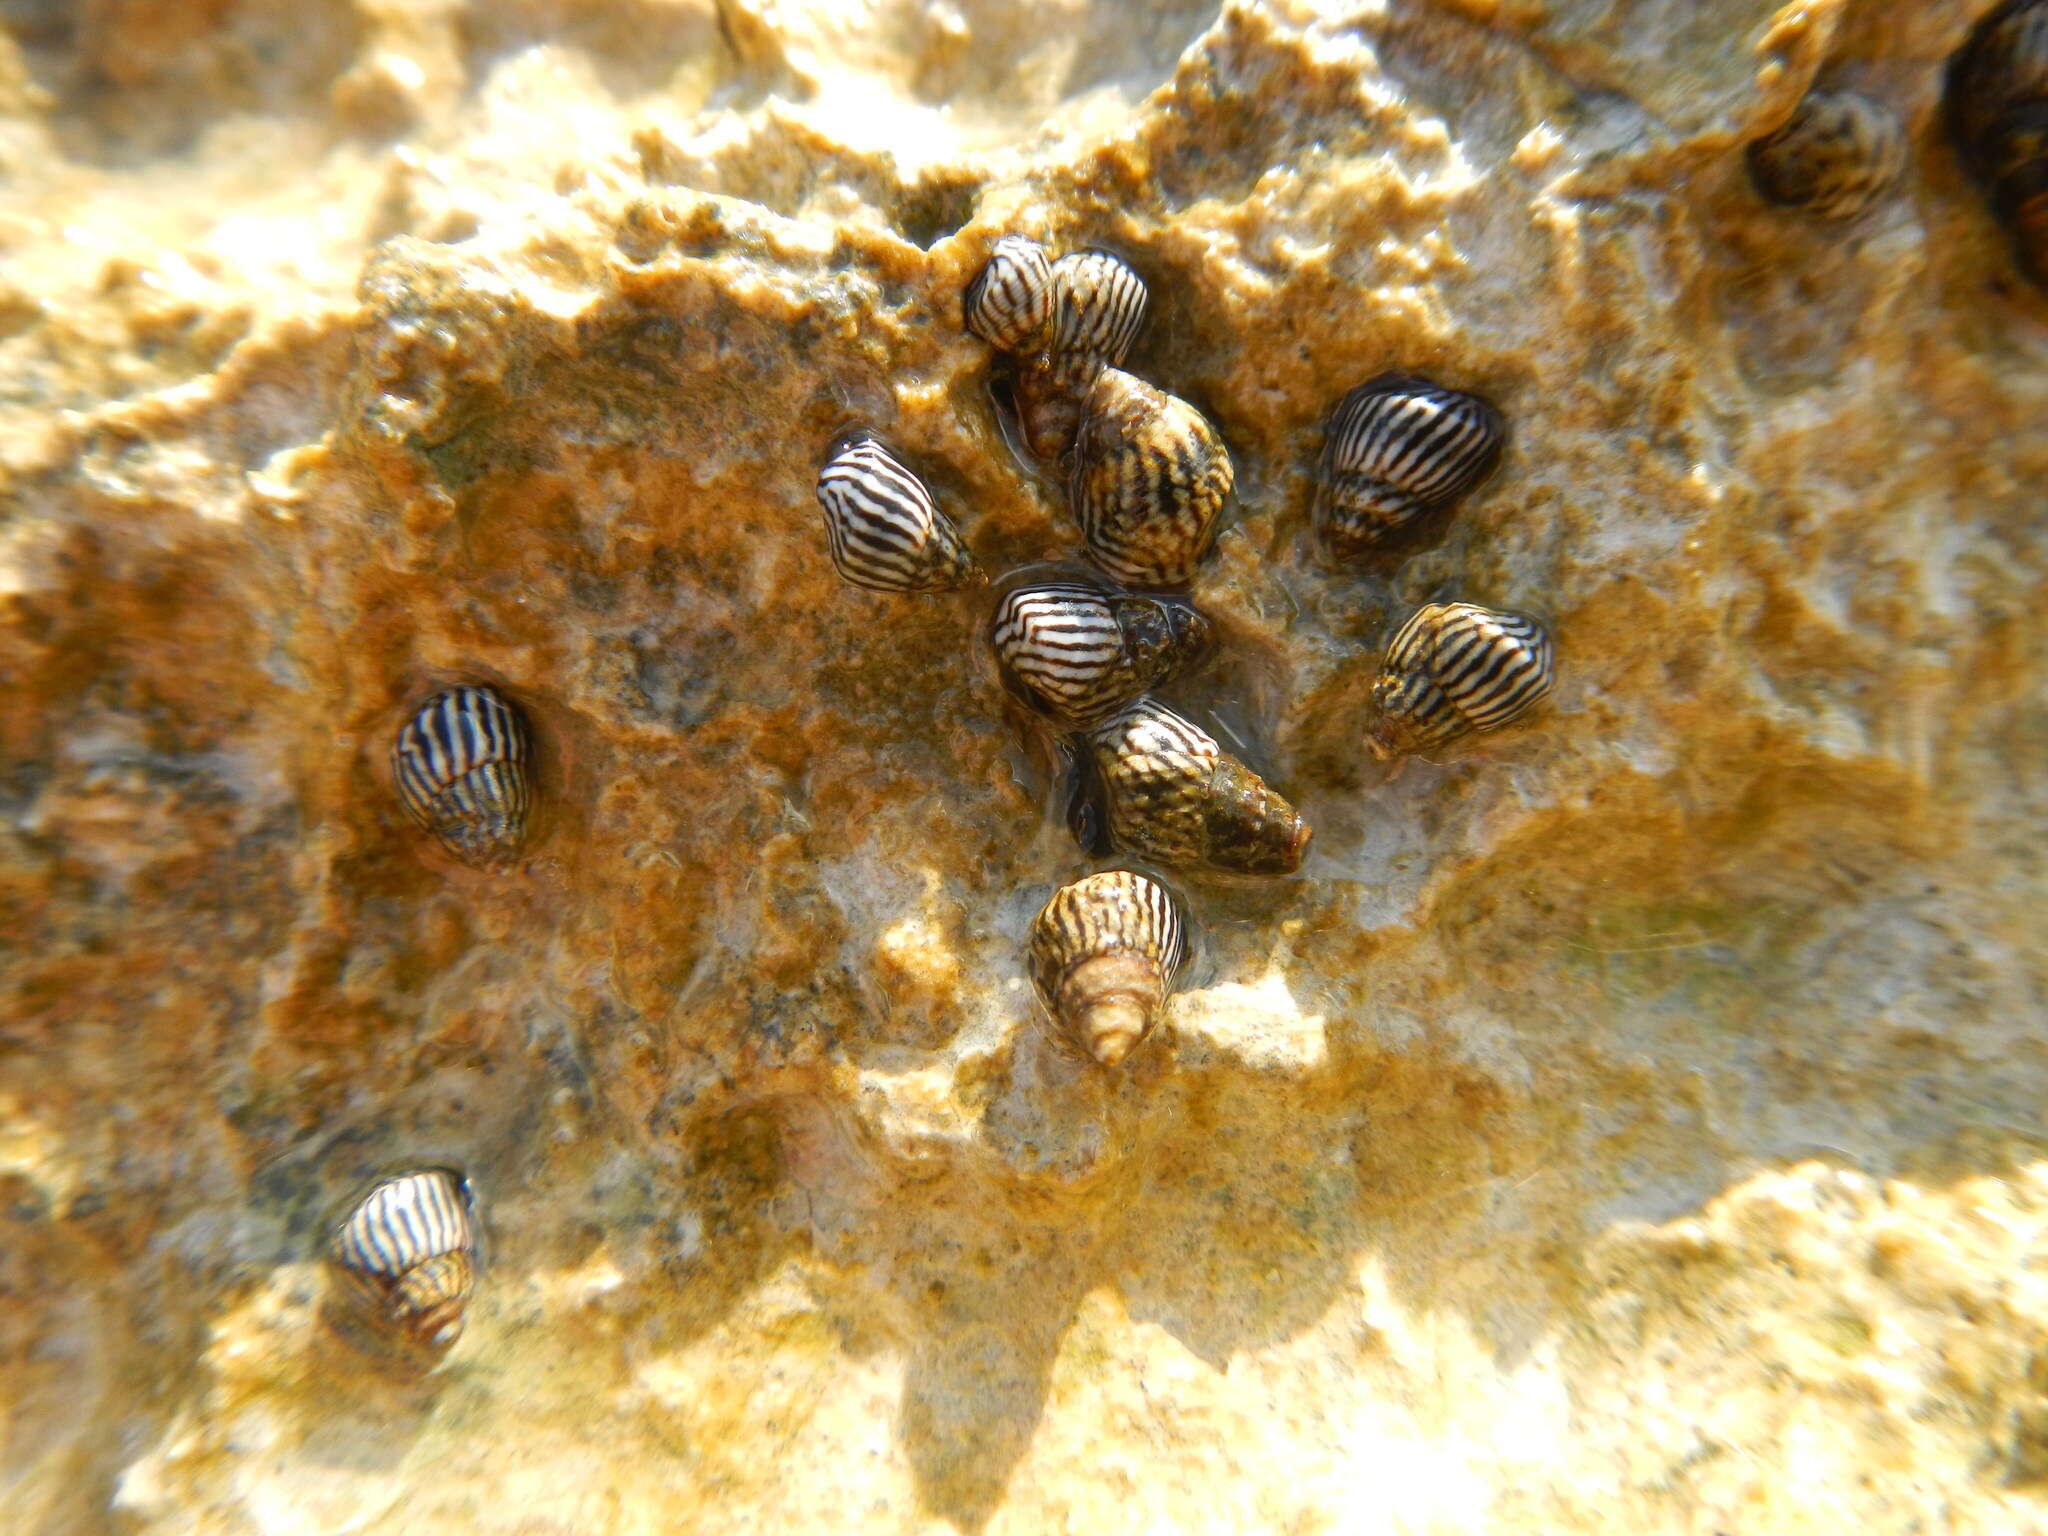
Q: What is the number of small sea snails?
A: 13